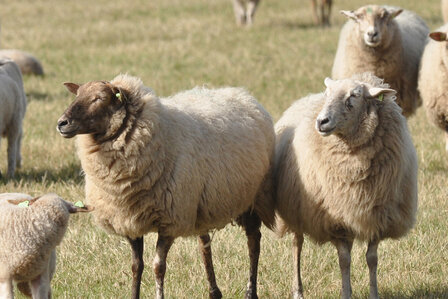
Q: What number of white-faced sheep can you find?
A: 2